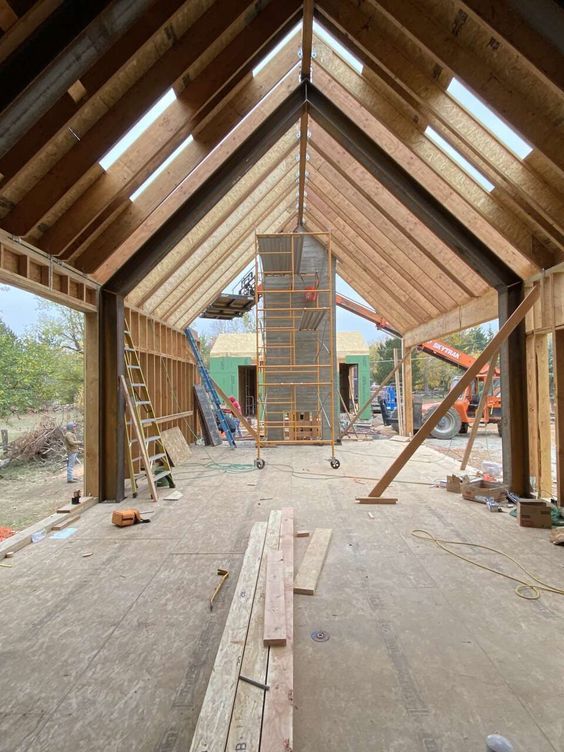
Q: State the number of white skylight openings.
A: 6